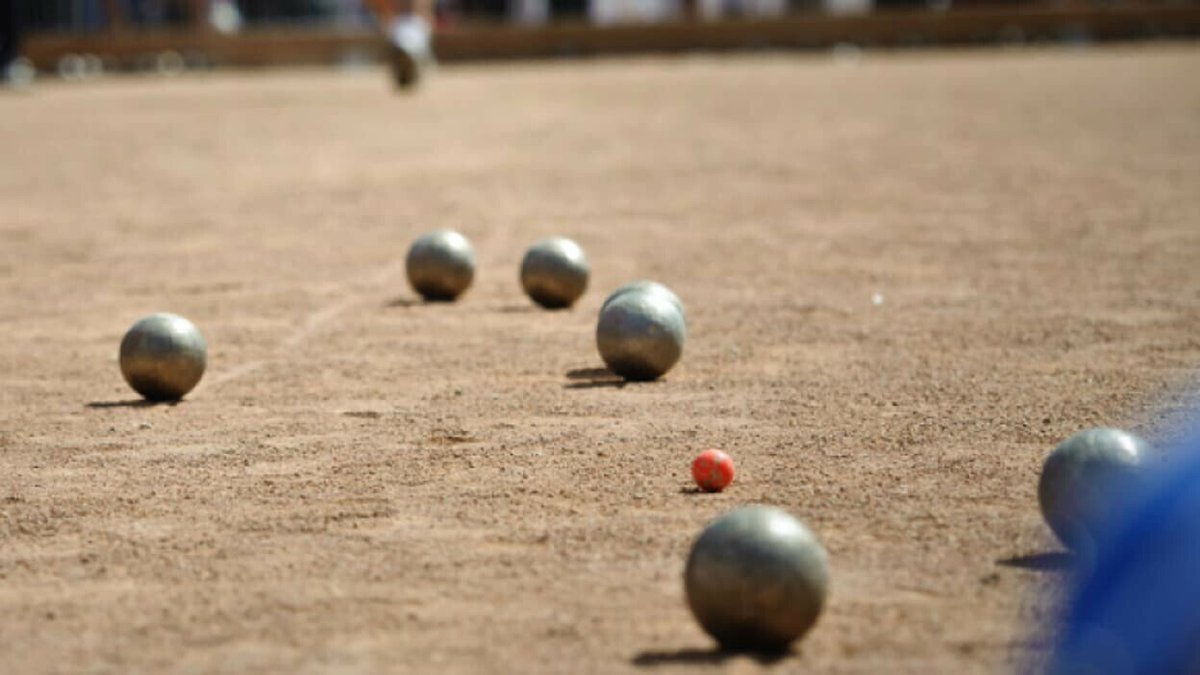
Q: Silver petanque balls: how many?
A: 7